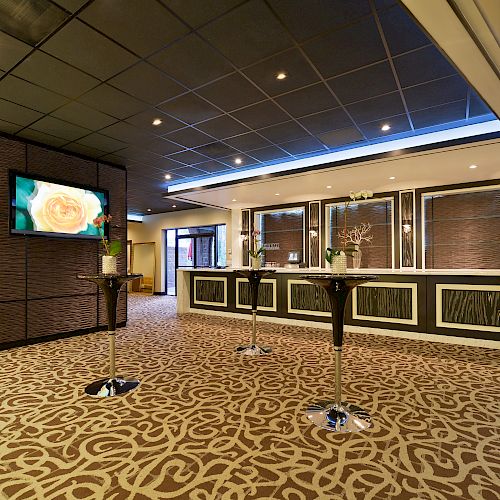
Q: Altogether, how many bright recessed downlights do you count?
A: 12